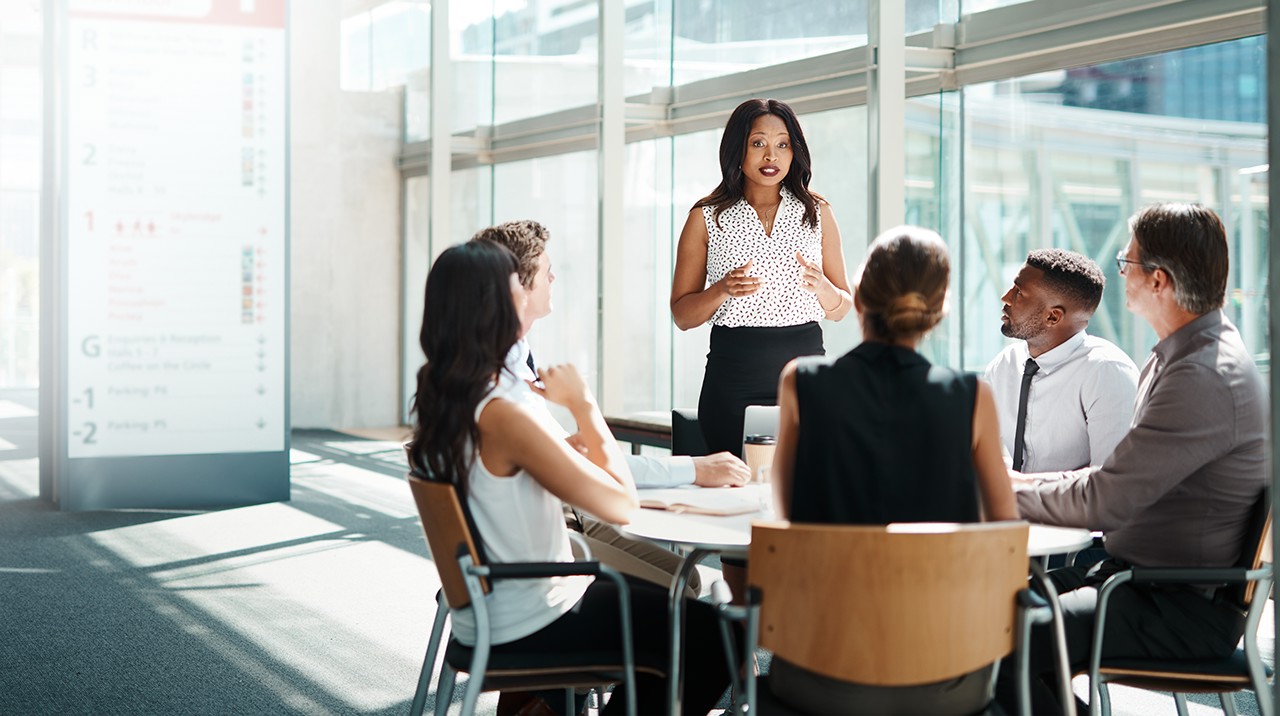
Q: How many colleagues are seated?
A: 5